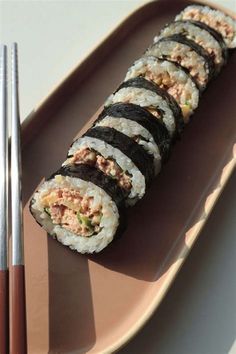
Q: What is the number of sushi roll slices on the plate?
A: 8